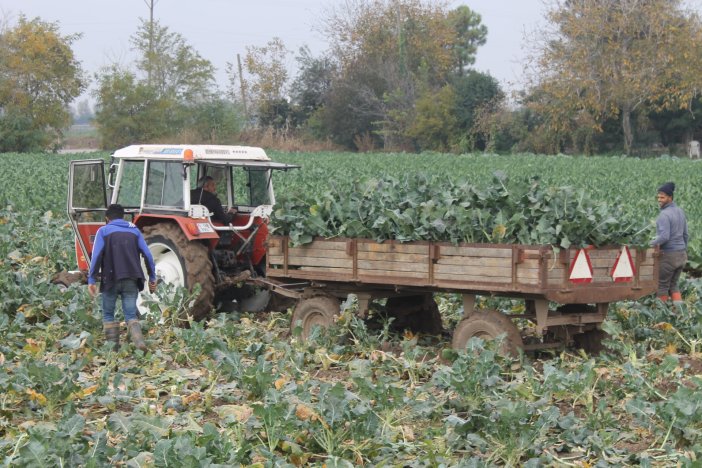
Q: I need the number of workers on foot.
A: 2